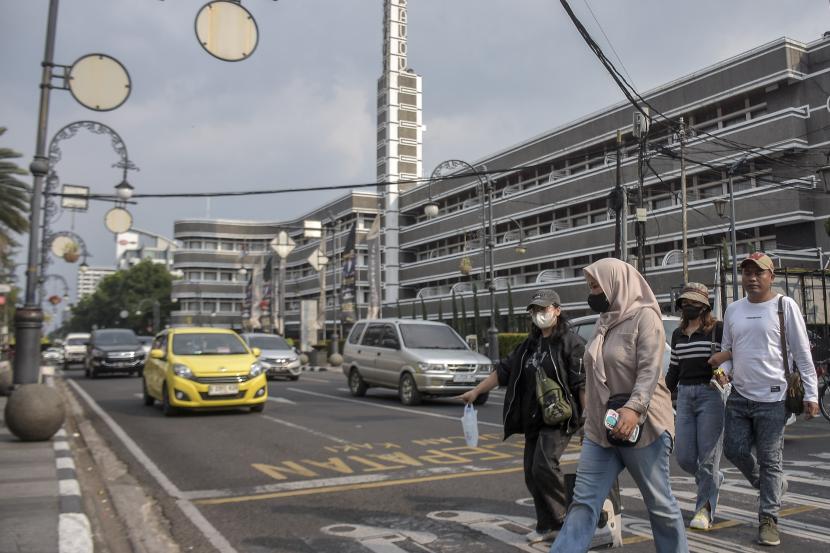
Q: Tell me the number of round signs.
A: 4